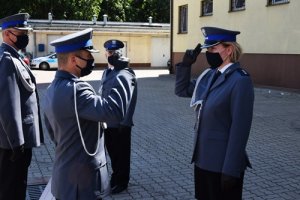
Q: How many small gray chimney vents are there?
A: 4